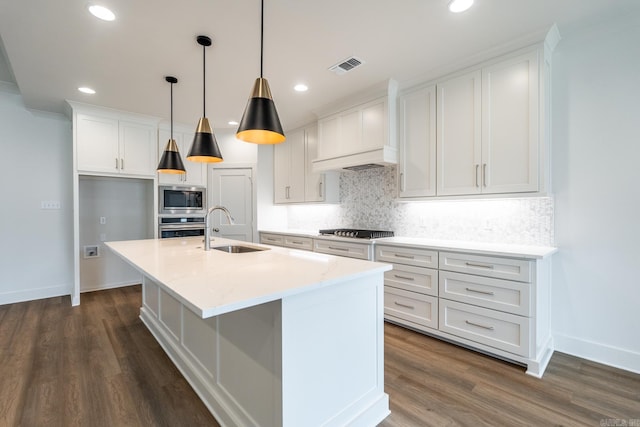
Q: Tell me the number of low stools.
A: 0